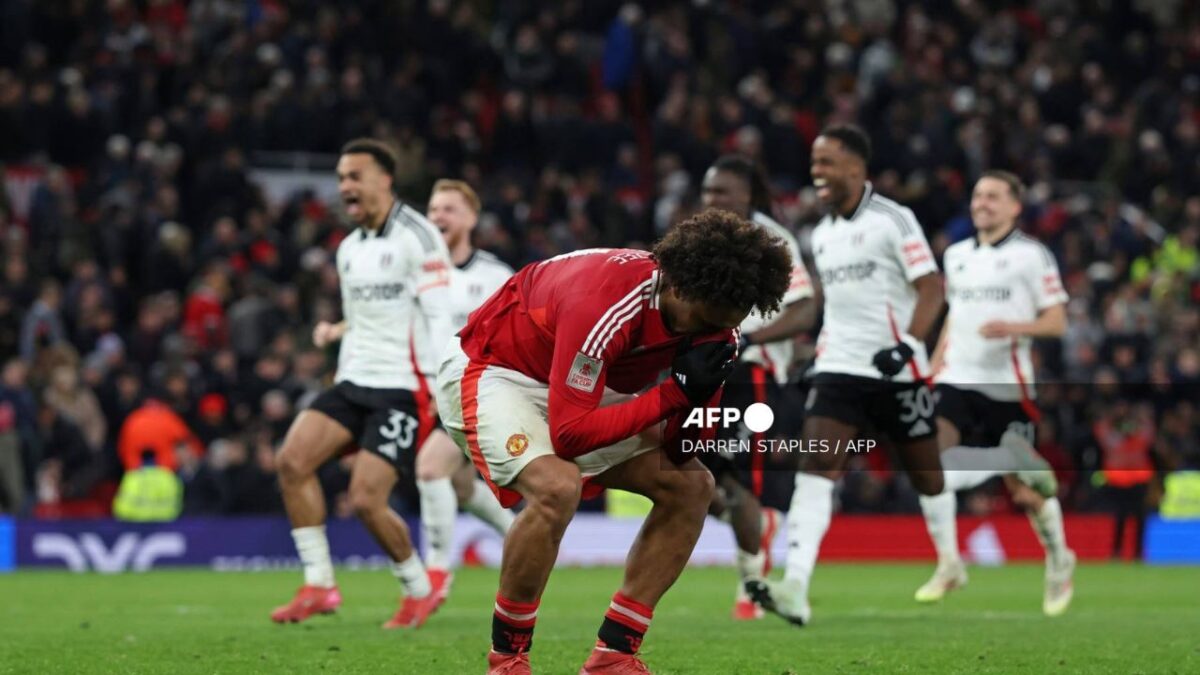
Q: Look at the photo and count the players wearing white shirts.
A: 5